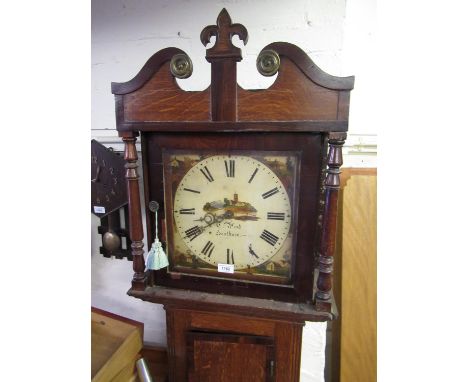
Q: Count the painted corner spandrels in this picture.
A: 4